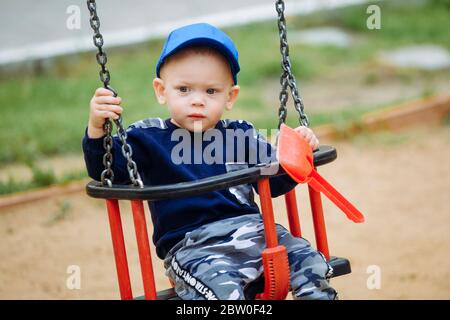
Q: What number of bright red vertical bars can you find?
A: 5